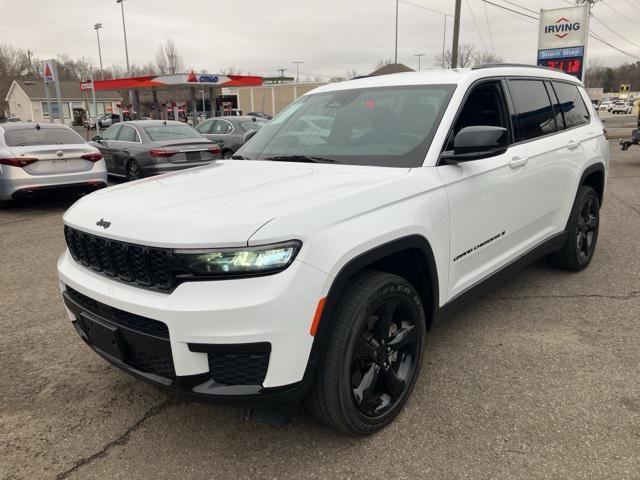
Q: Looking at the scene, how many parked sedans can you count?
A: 3